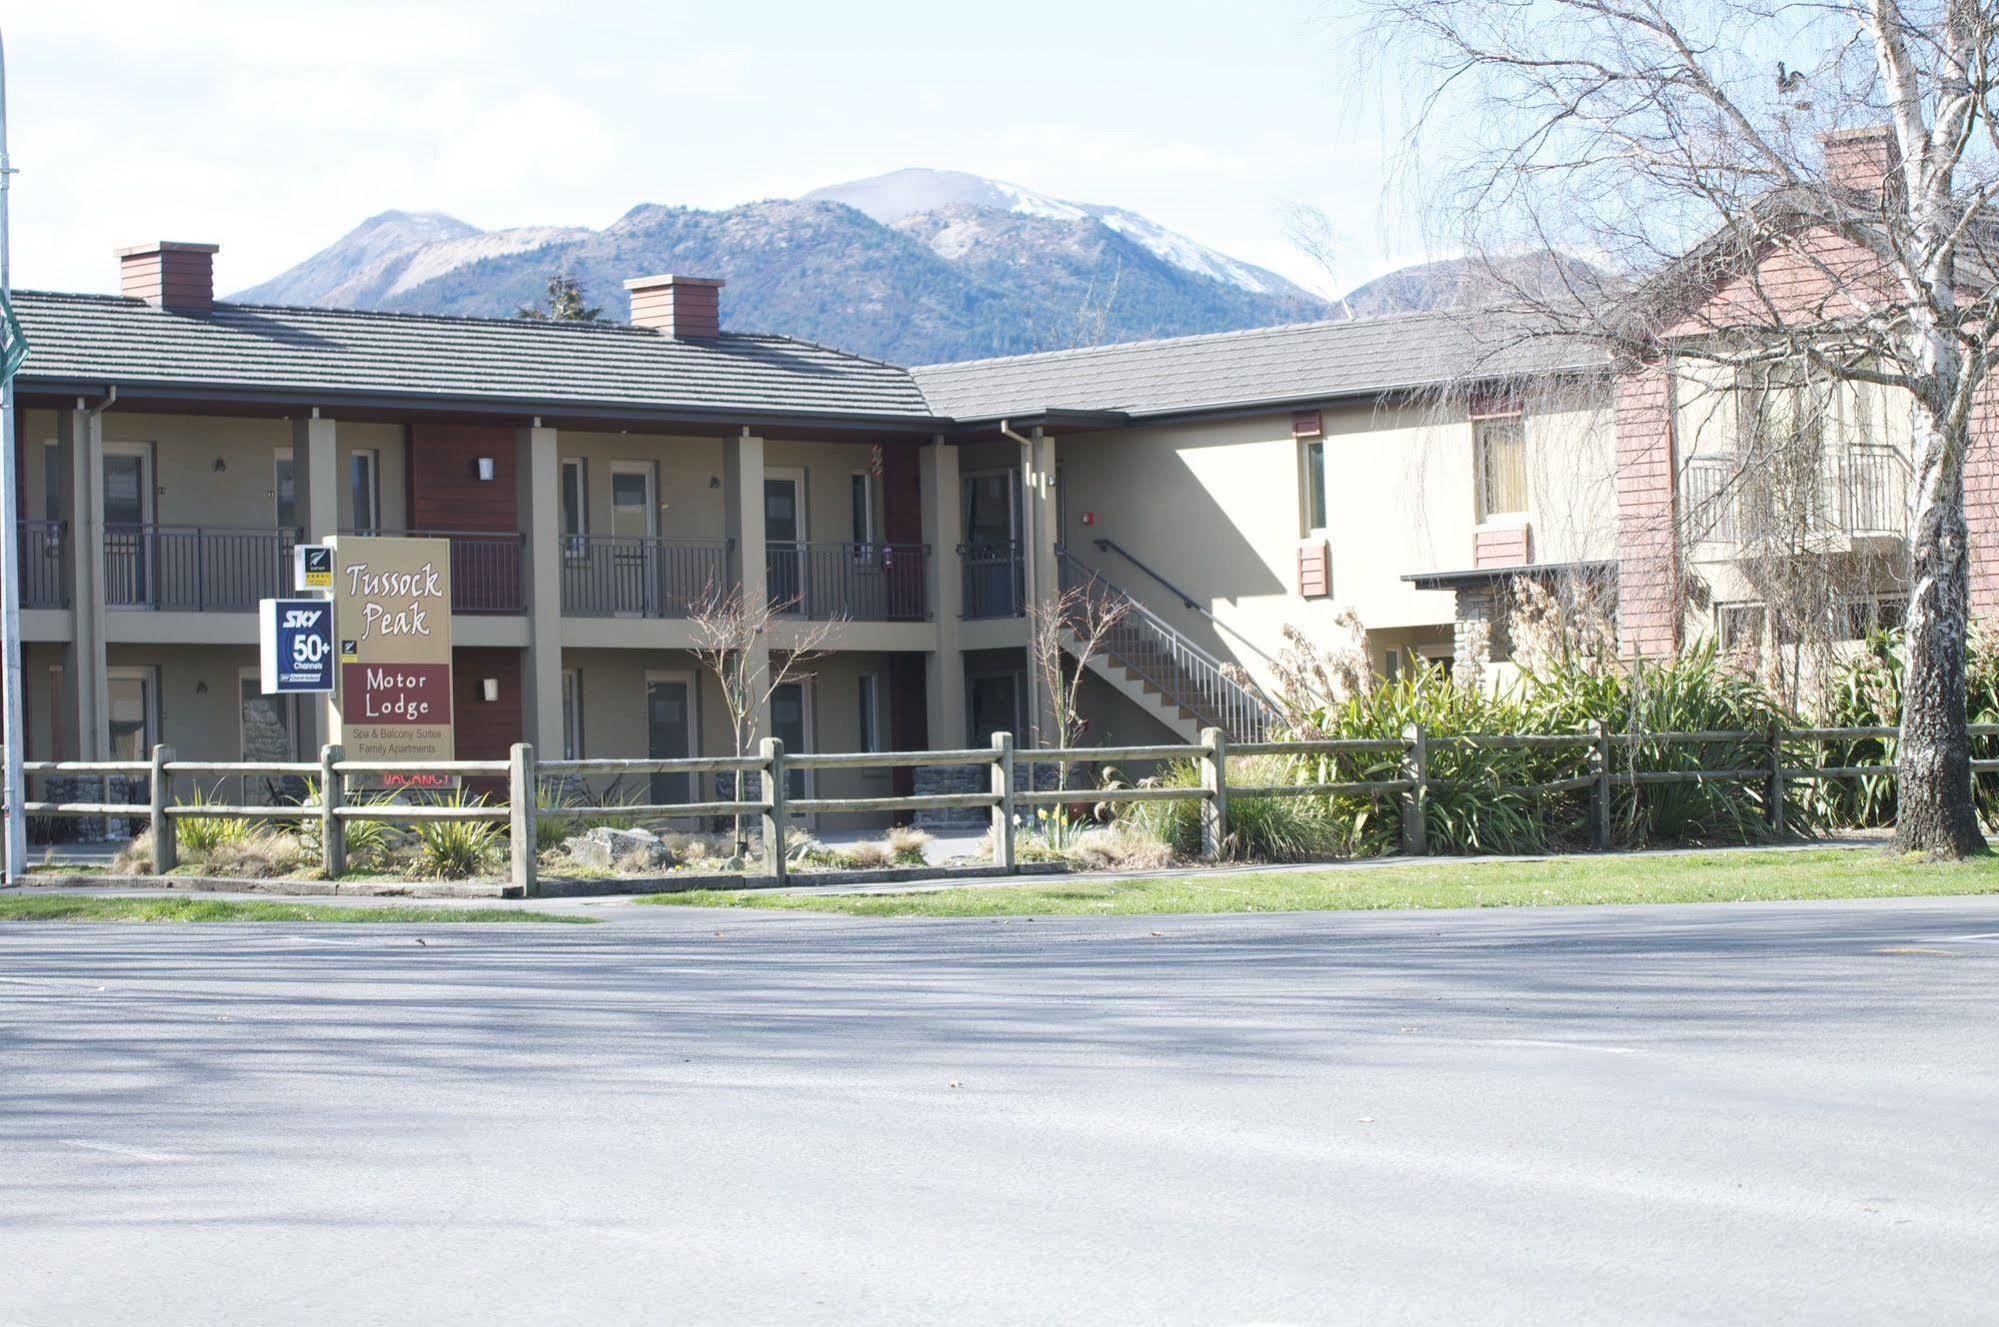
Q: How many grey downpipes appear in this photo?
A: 2